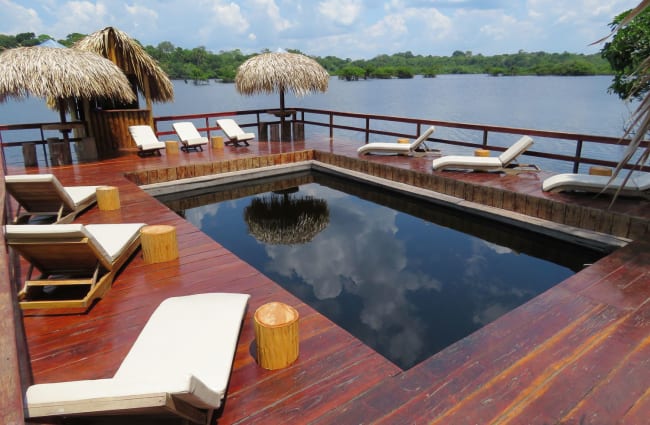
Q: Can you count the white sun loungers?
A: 9